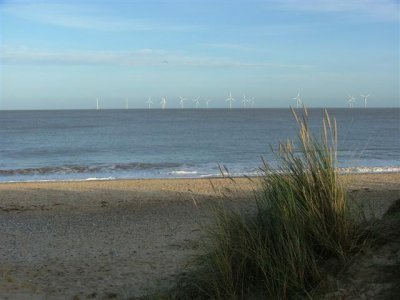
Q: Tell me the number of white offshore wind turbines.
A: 13